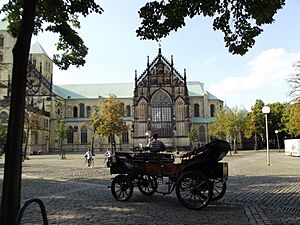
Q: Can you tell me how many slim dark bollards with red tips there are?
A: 0